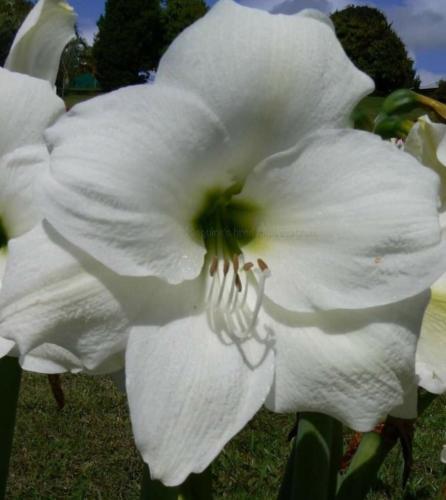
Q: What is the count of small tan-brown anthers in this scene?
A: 6